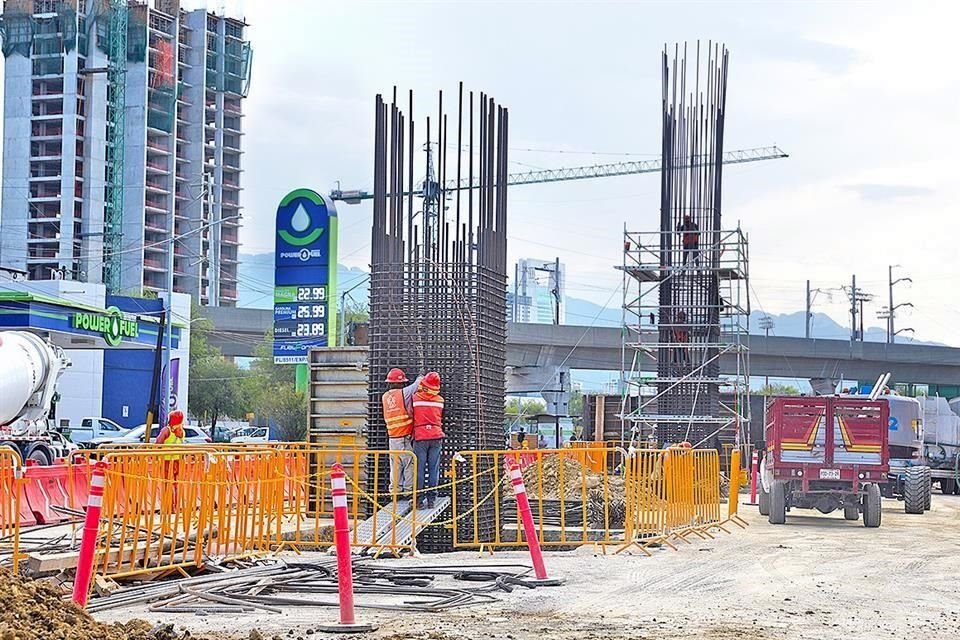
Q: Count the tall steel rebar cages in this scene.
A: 2